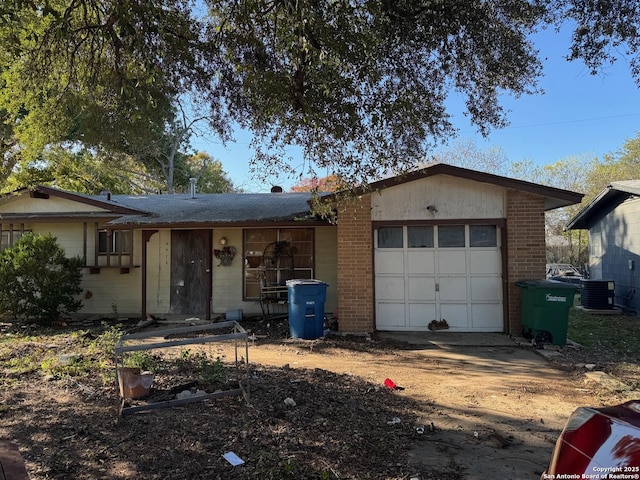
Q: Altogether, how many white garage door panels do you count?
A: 12